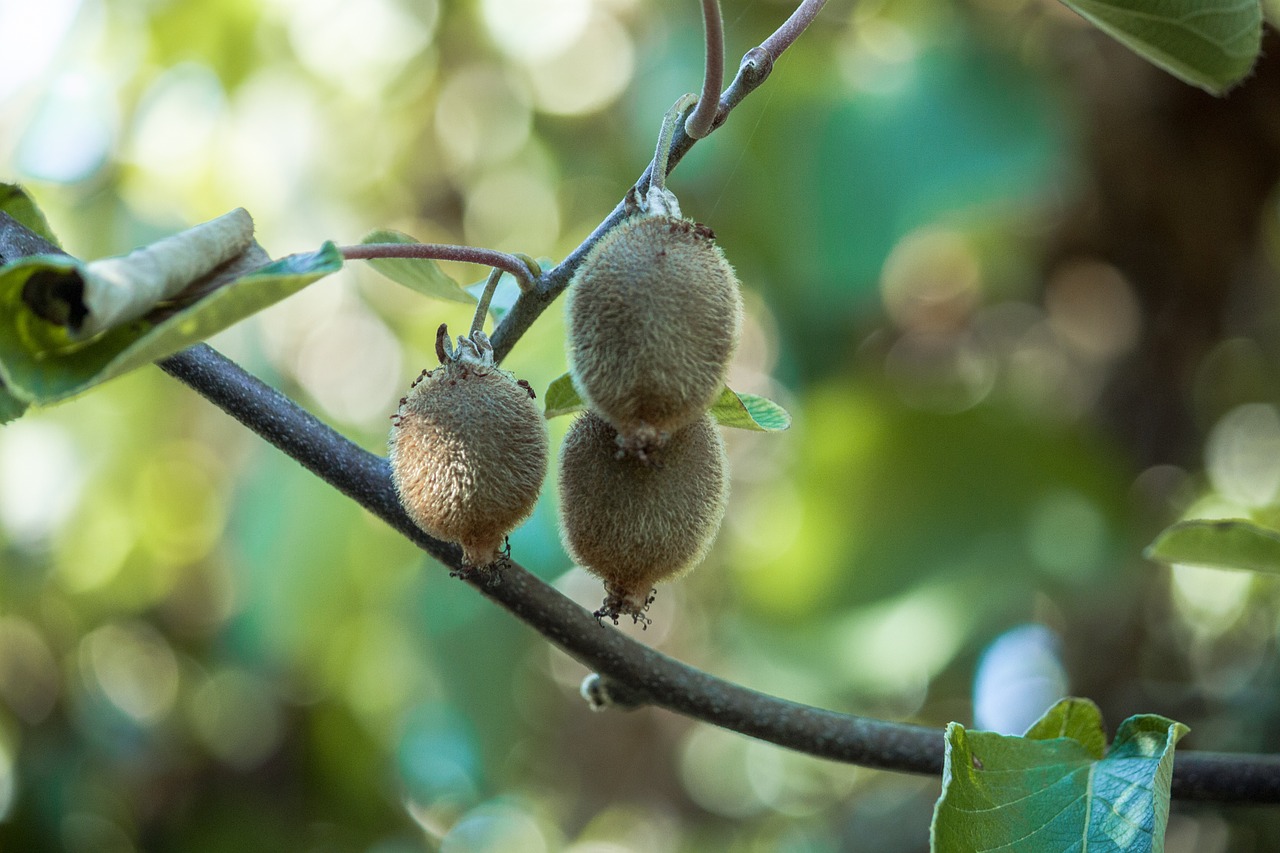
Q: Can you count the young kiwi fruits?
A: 3